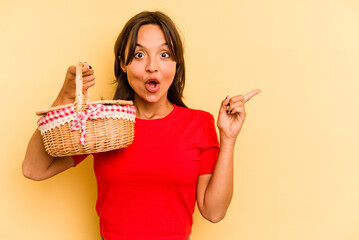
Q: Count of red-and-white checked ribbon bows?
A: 1